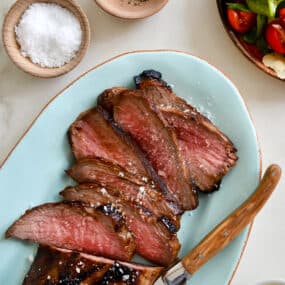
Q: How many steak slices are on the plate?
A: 6